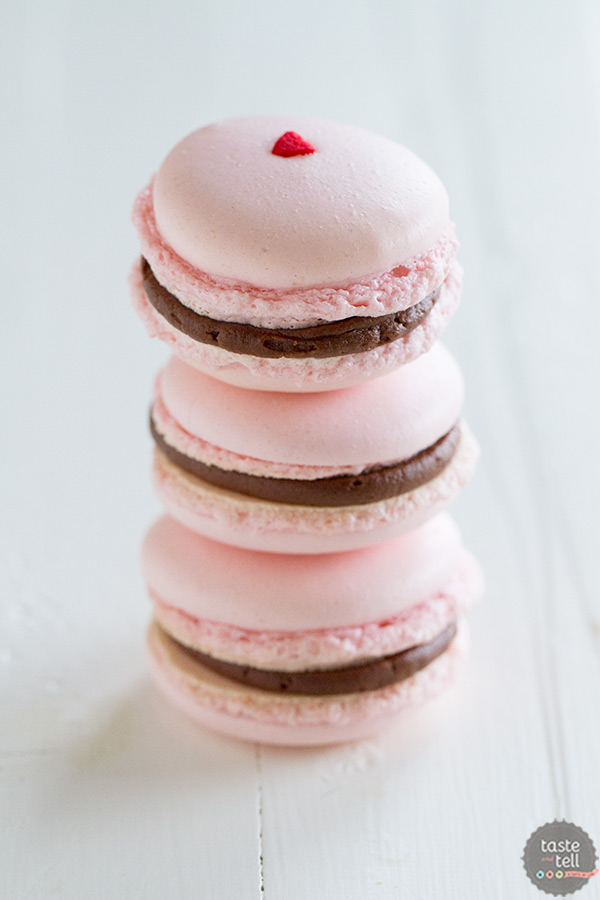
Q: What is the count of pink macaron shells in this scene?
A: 6